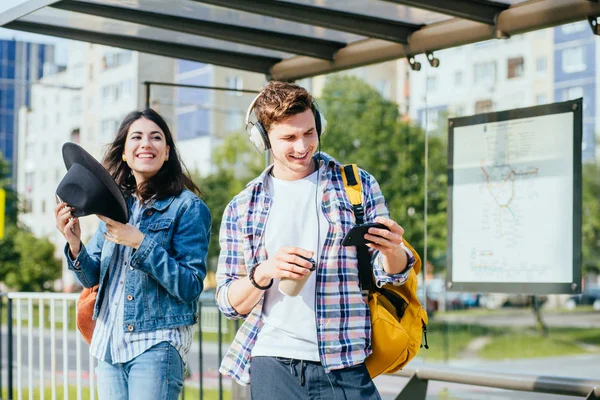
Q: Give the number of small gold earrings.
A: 2